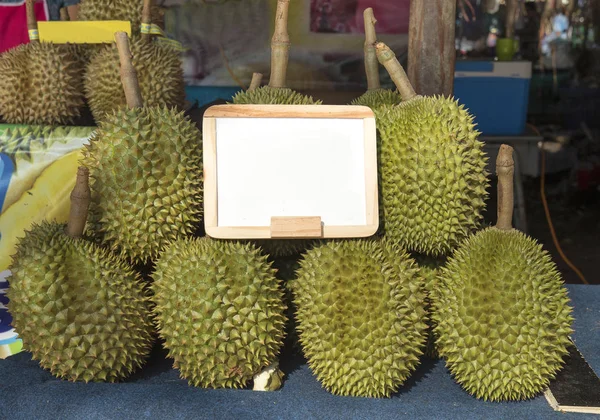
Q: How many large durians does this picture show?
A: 6